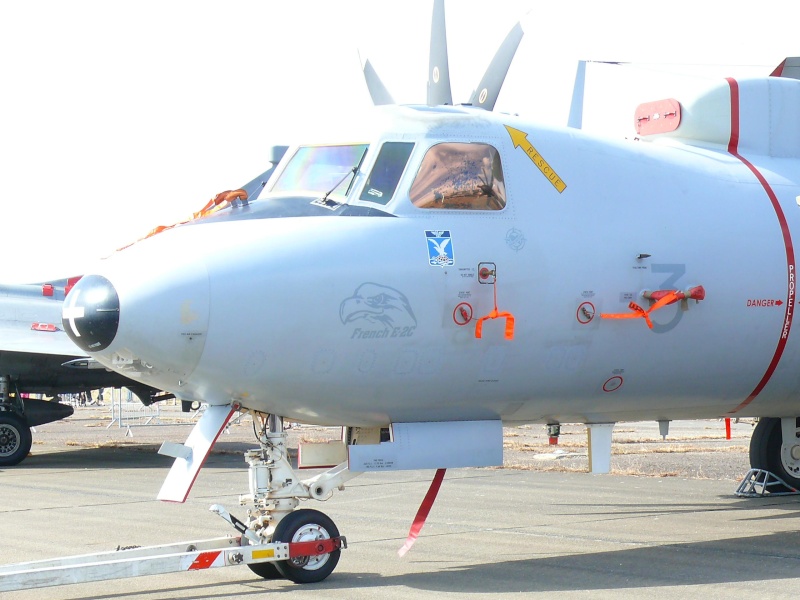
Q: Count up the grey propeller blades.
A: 3